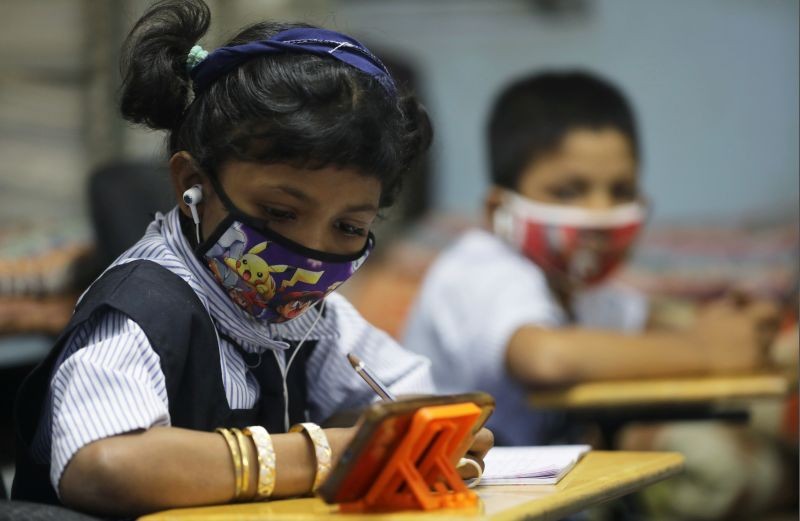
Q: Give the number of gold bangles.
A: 4